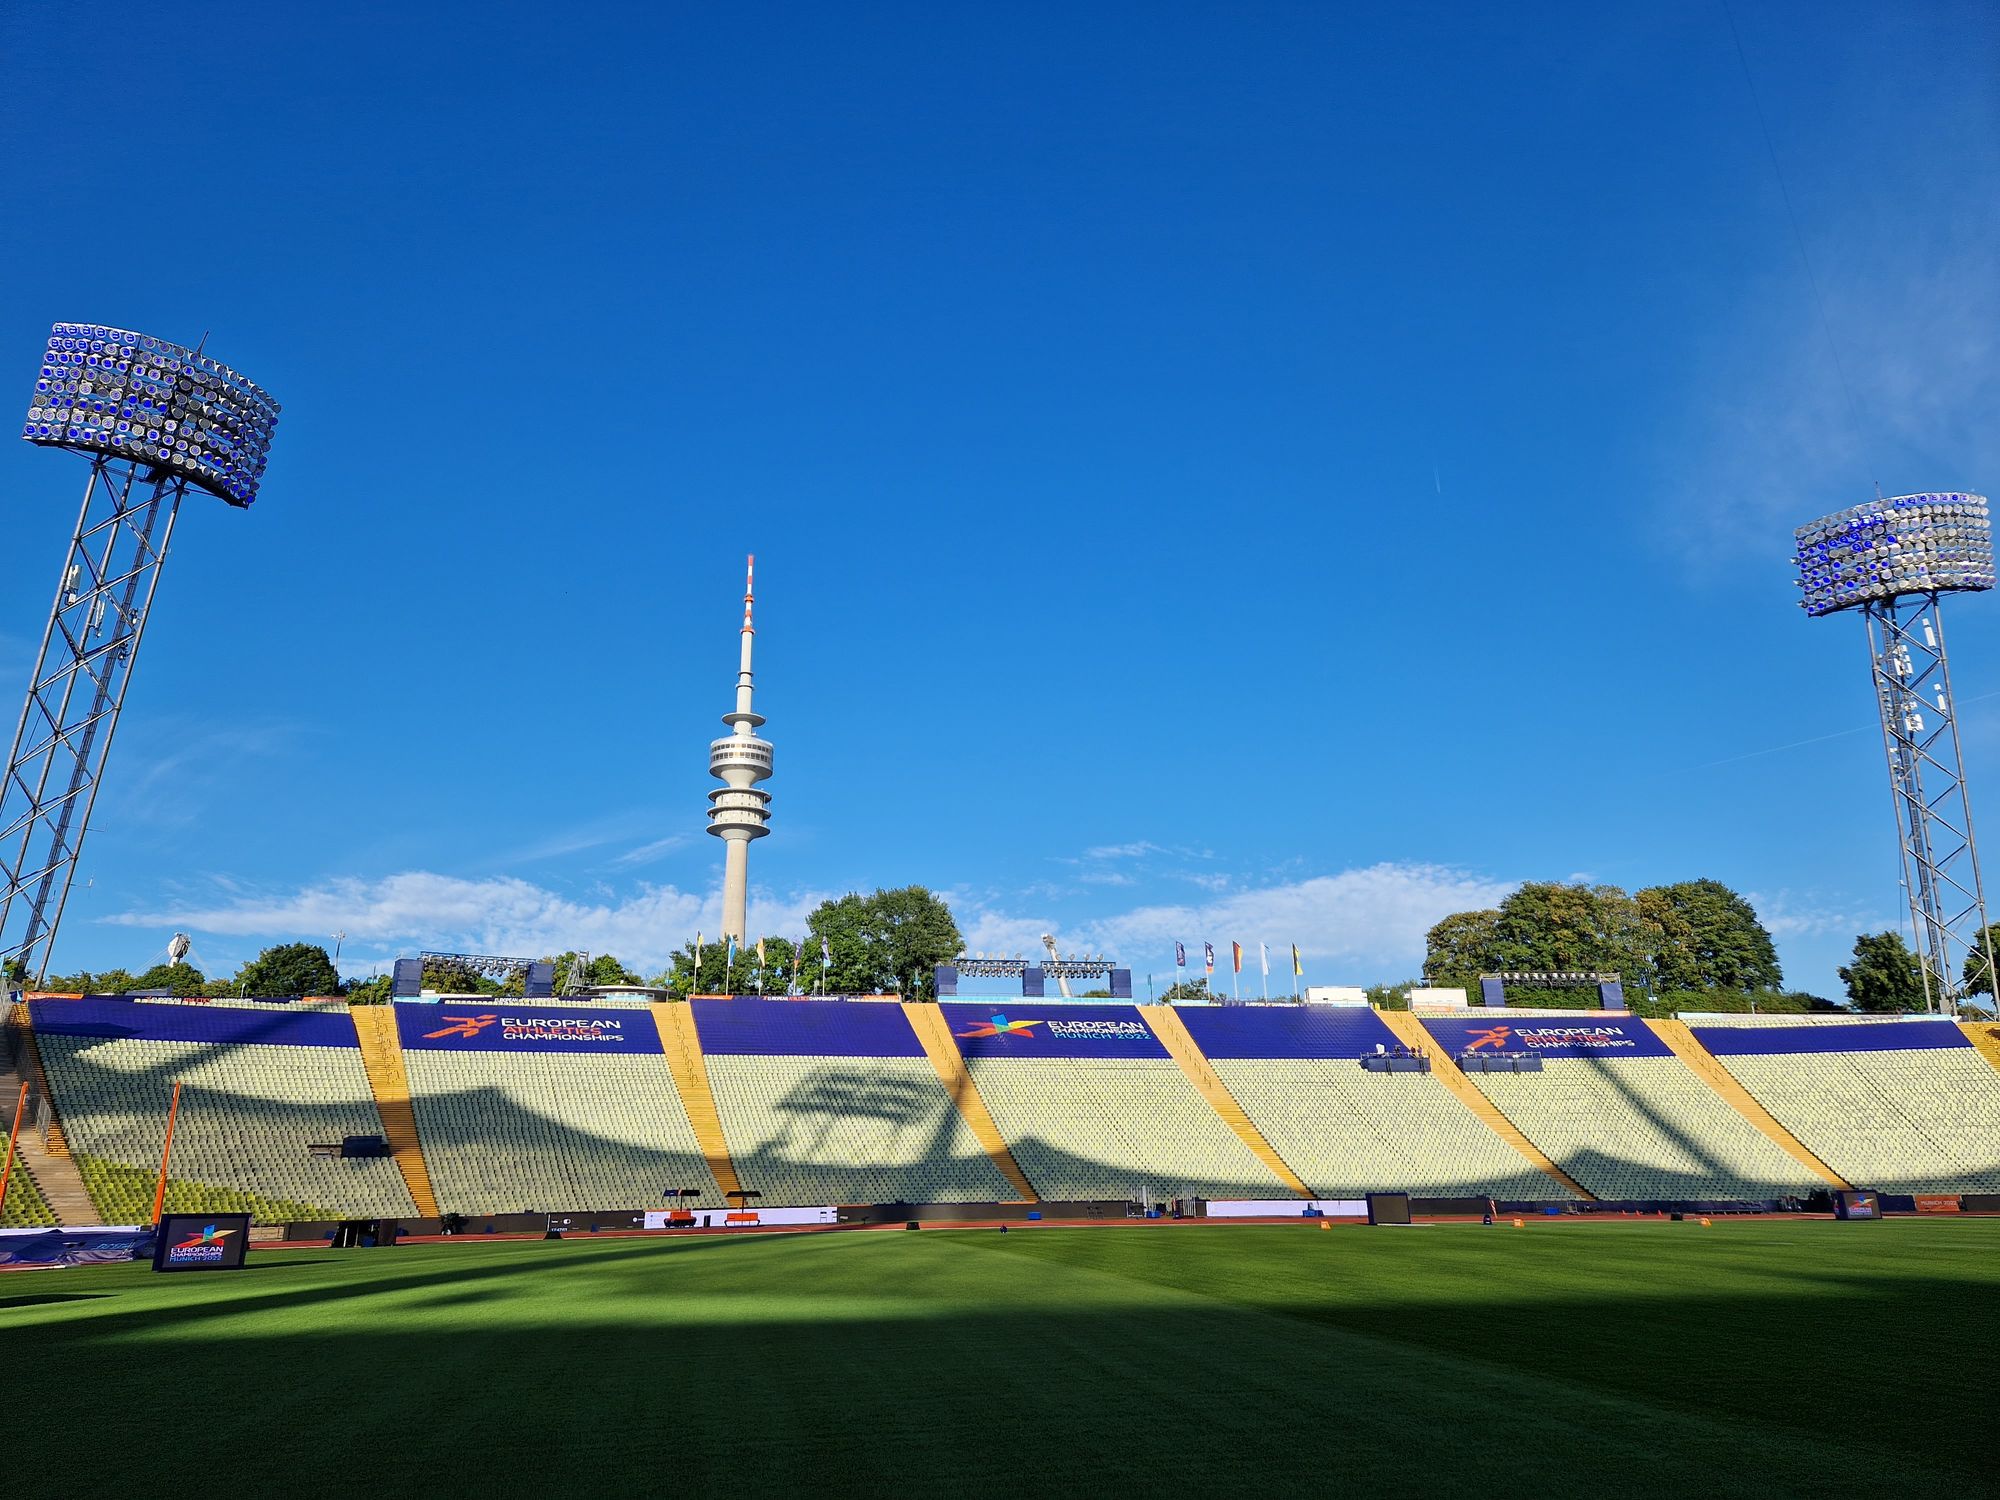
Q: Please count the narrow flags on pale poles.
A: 10